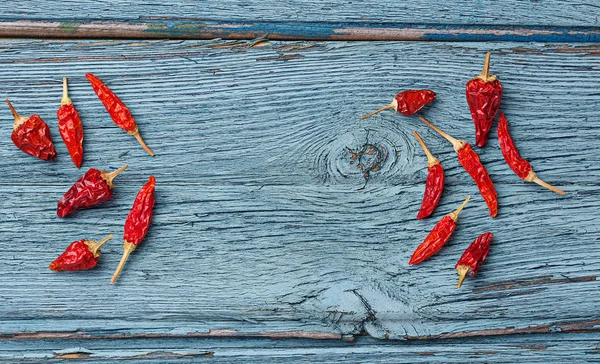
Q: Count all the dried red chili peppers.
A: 13